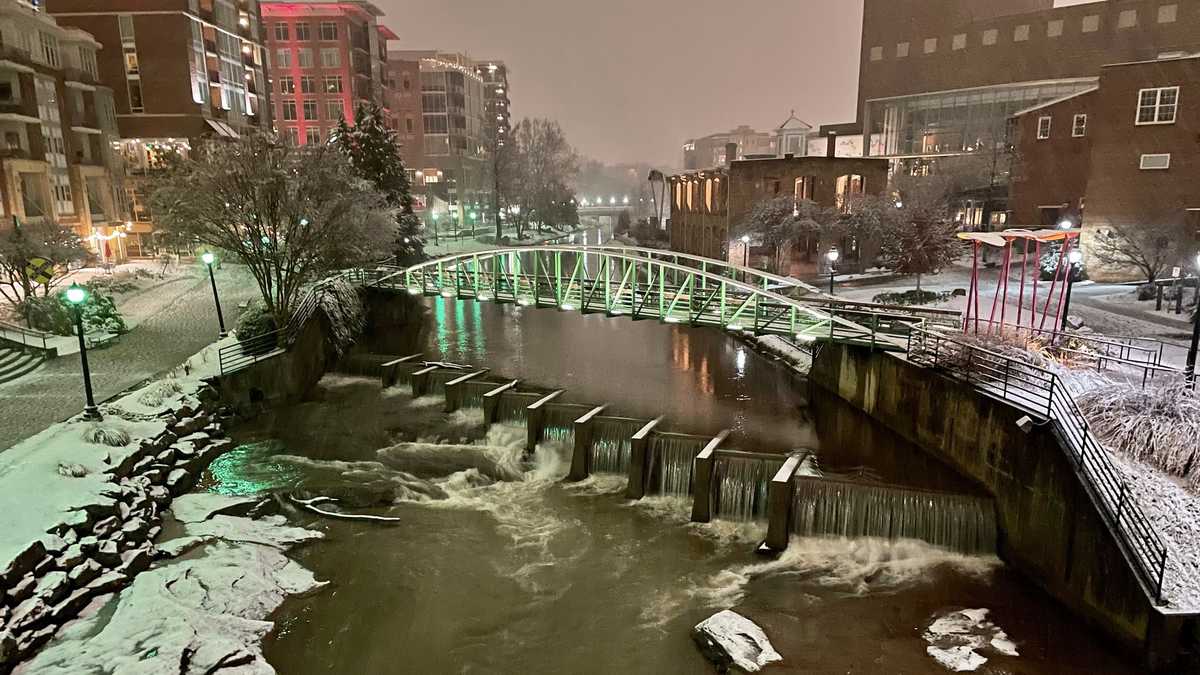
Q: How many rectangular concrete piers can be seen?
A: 9